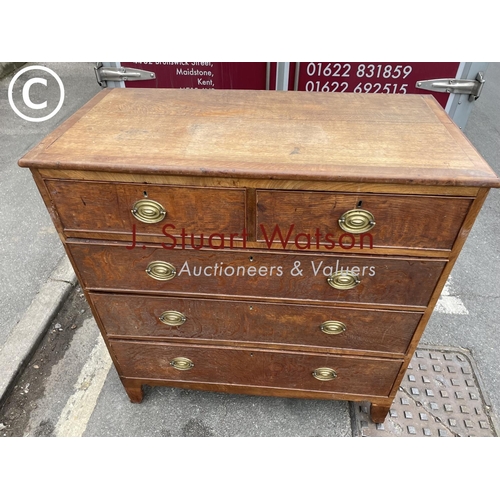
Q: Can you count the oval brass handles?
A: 8